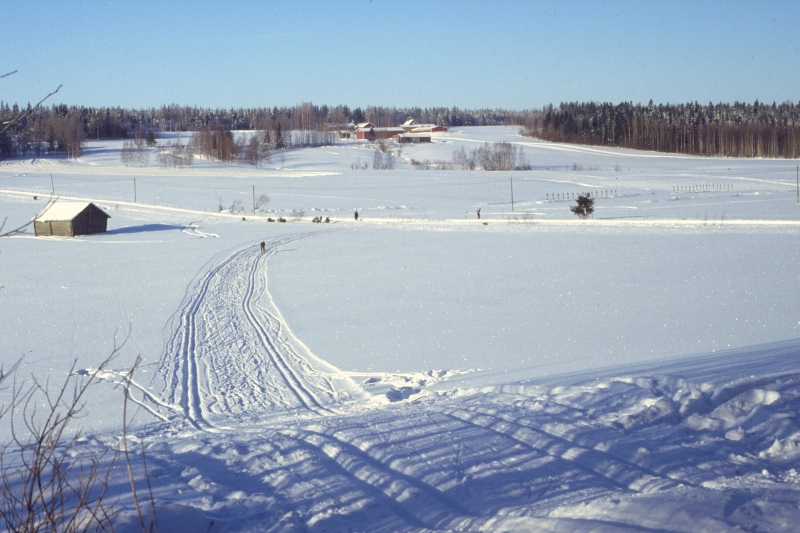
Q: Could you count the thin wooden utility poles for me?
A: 5